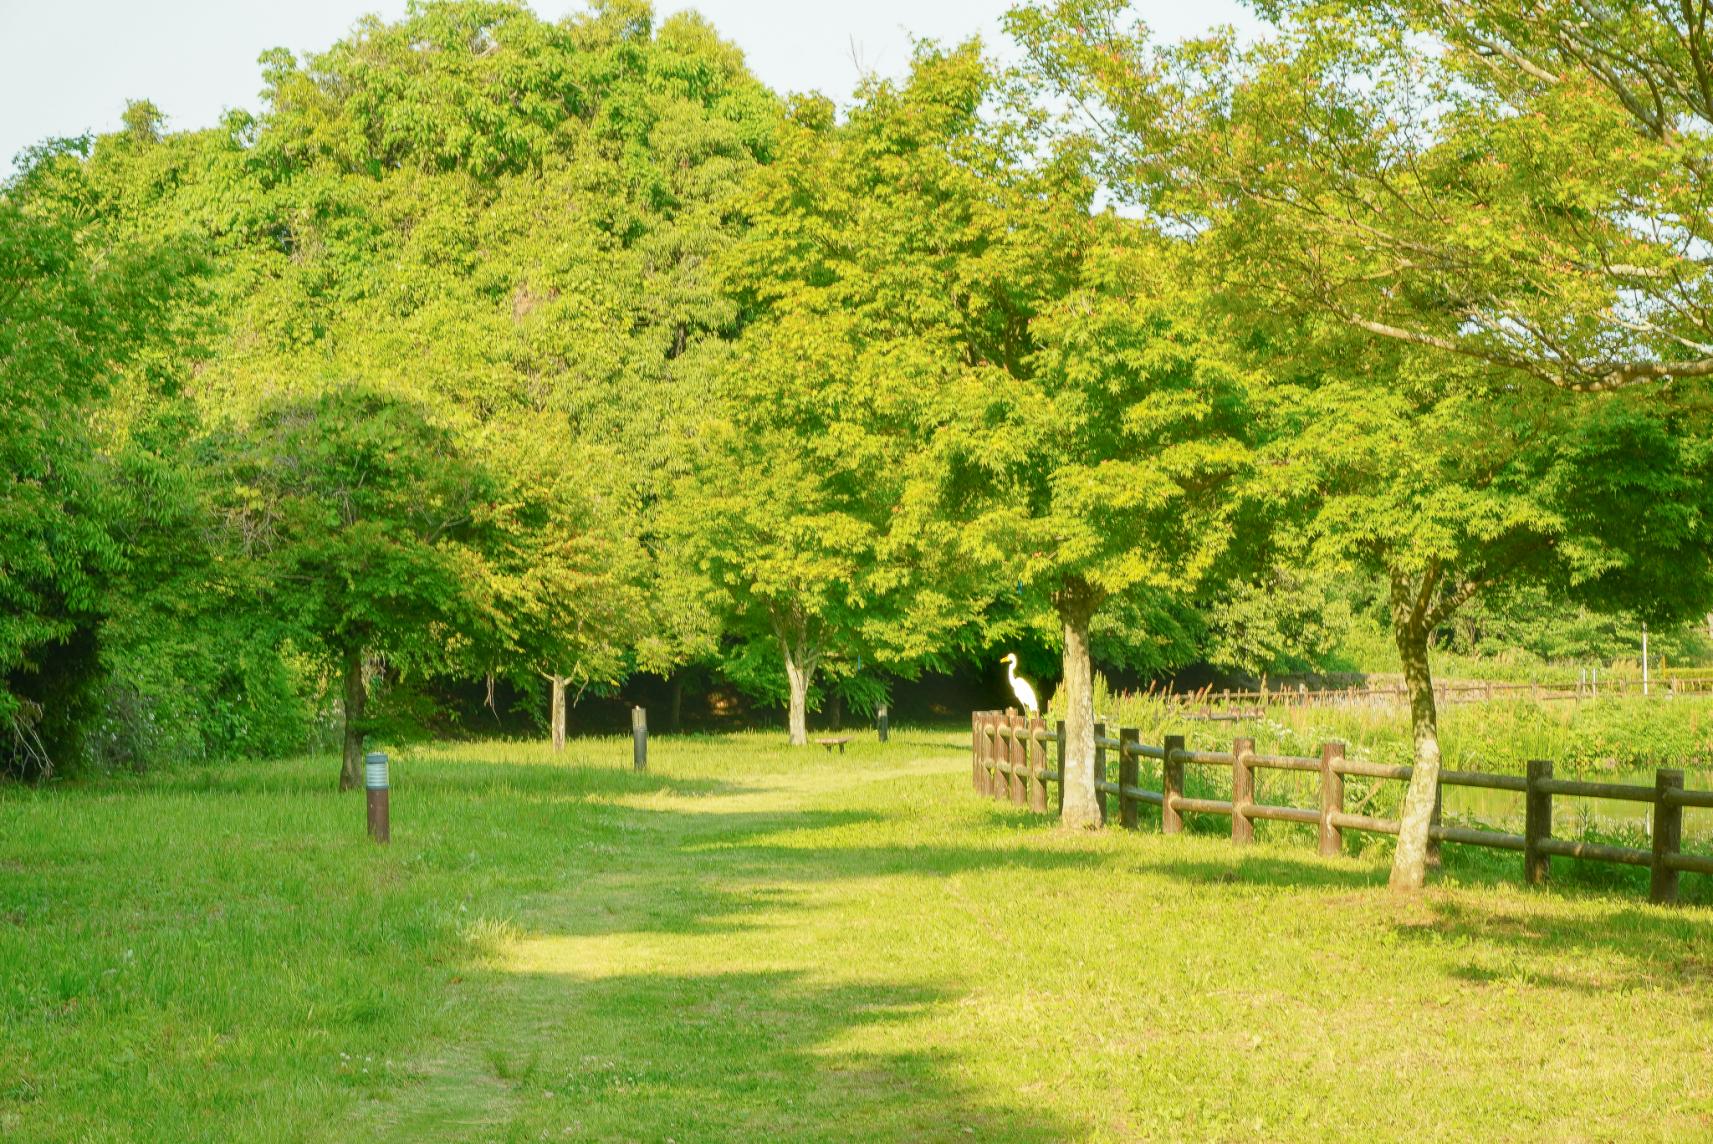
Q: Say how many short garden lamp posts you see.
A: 3